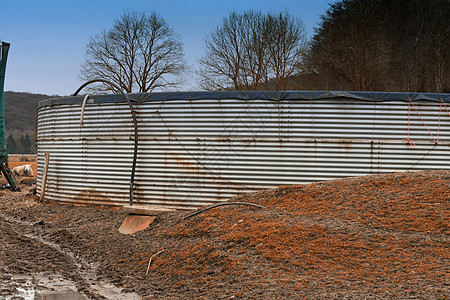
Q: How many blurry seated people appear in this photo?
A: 0